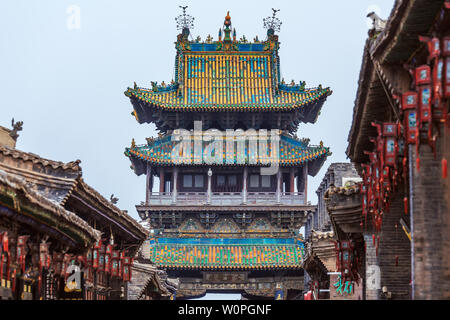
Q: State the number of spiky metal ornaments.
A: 2